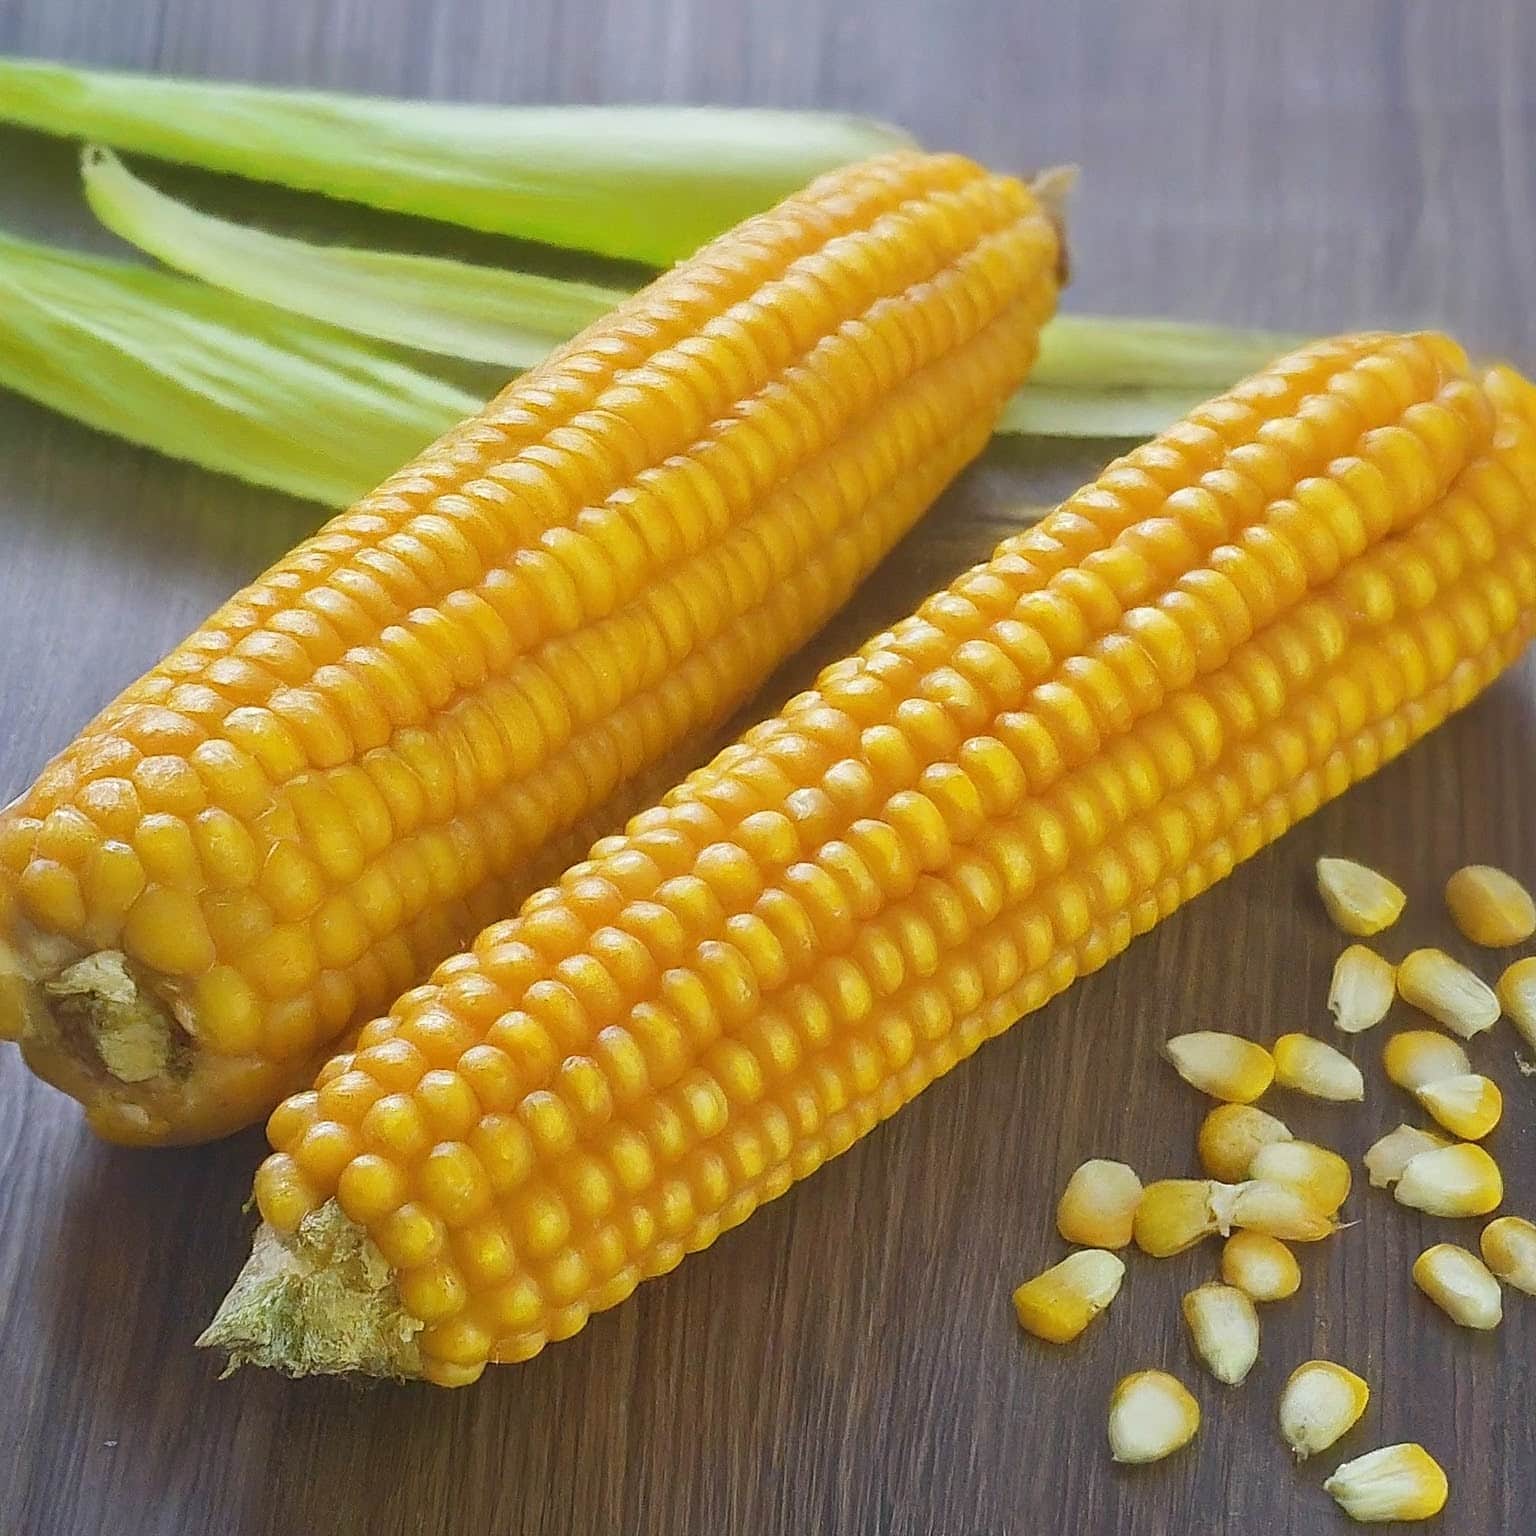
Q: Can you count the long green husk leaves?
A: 3